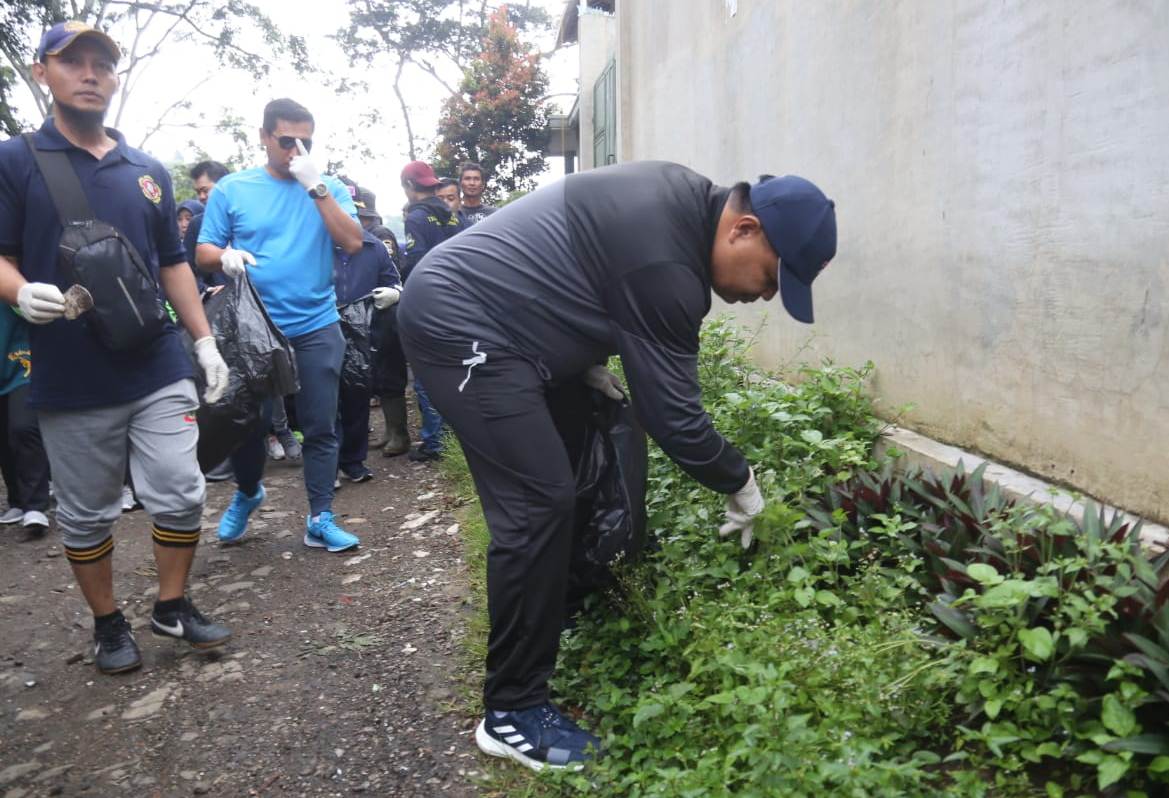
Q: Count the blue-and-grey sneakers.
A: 2